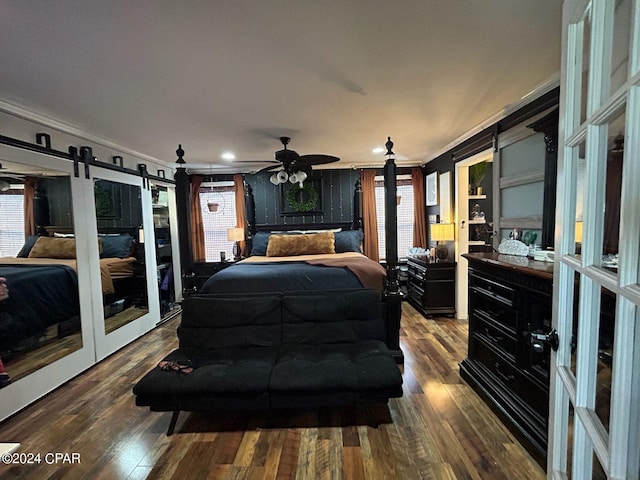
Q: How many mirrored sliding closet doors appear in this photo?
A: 2